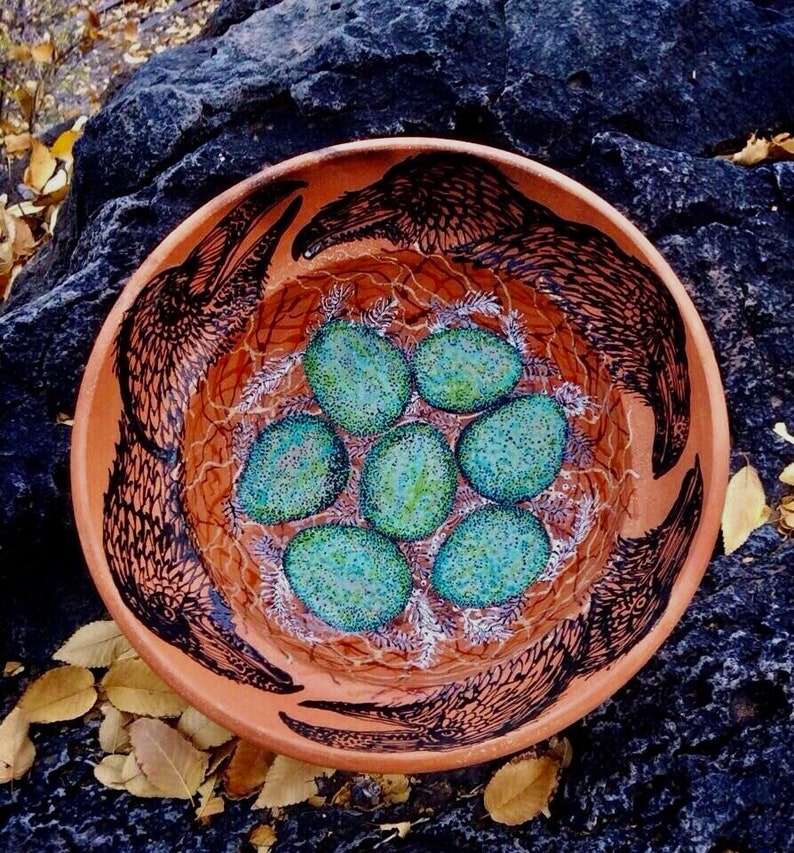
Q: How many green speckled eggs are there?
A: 7